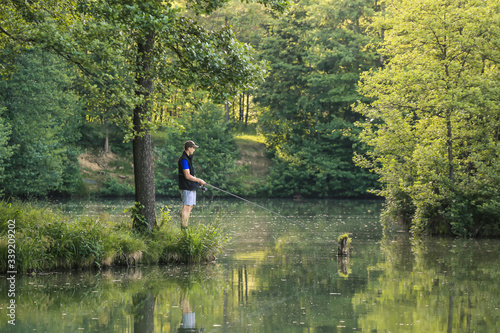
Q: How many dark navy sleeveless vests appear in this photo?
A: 1